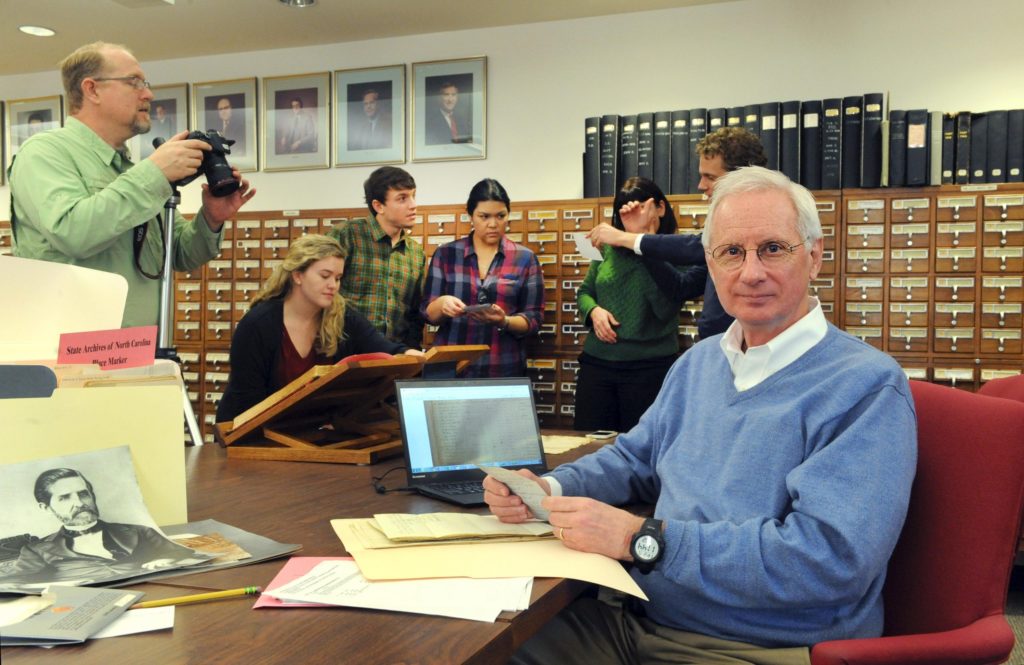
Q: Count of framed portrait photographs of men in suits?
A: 6